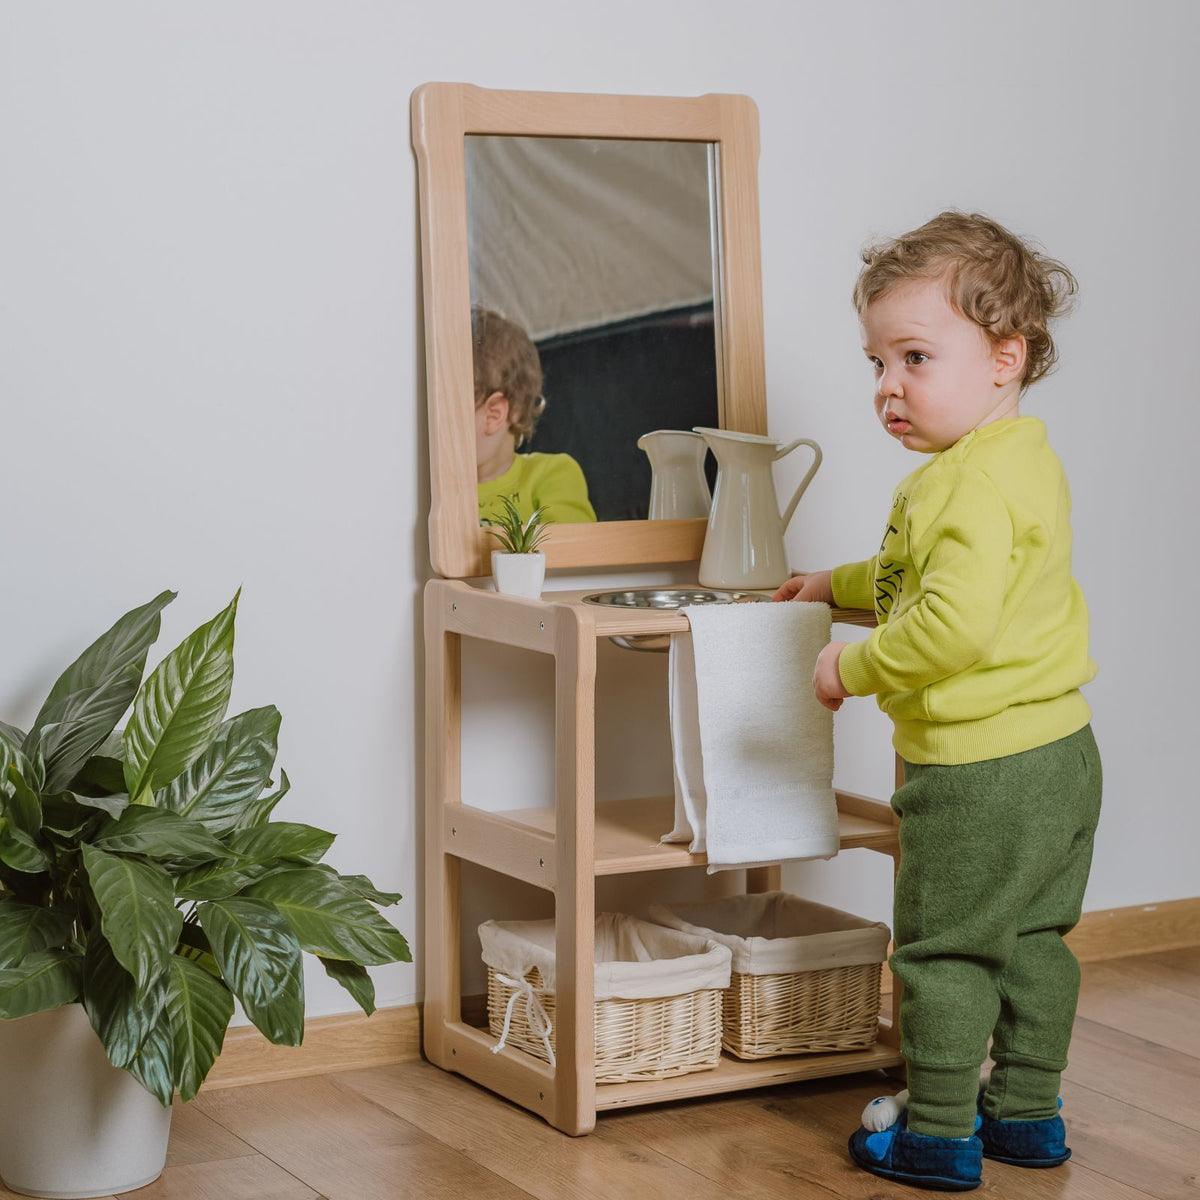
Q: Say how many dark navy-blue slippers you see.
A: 2